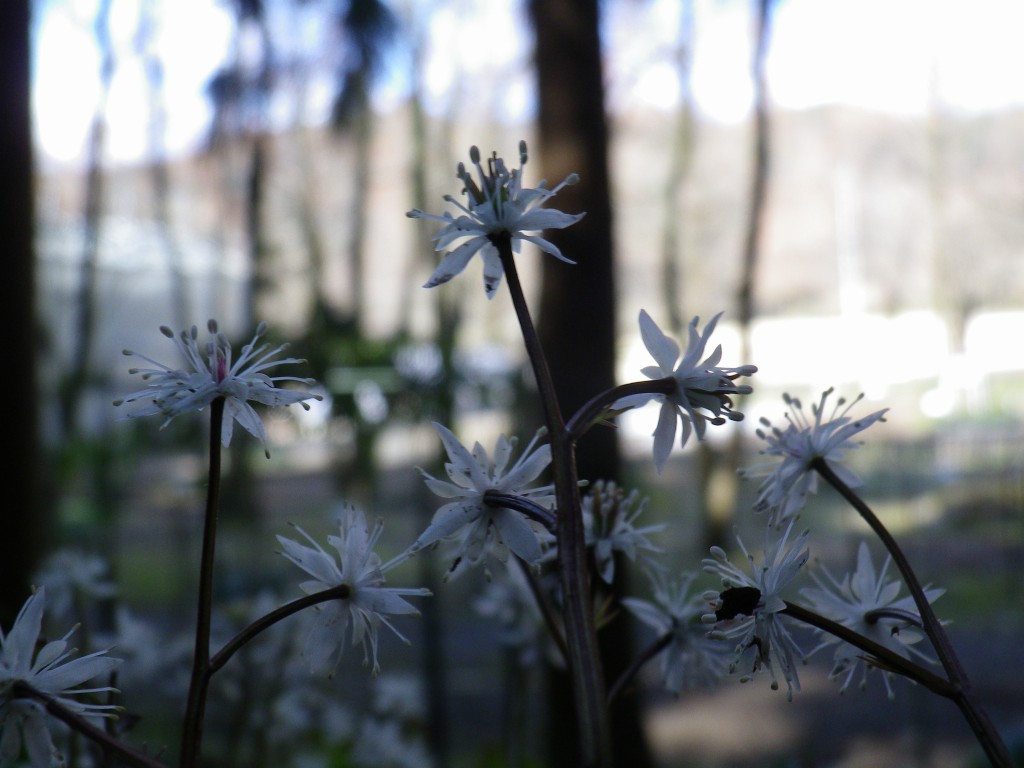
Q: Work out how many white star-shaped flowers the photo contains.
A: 11